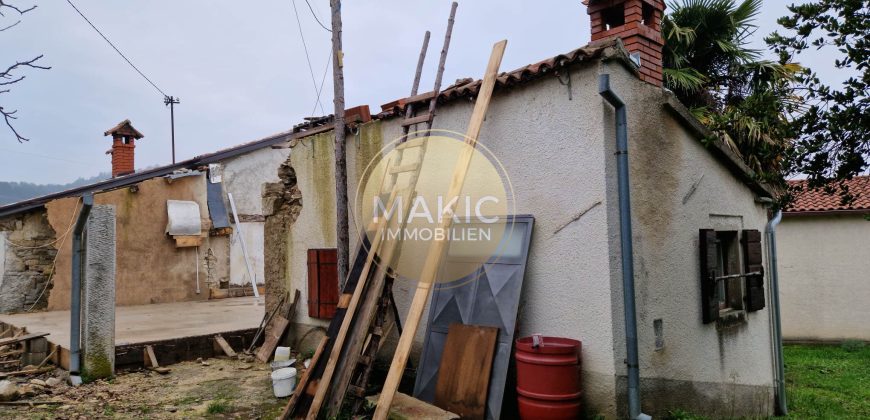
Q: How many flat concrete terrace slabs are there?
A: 1